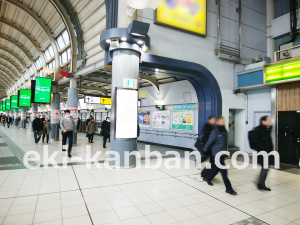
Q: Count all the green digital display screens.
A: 6